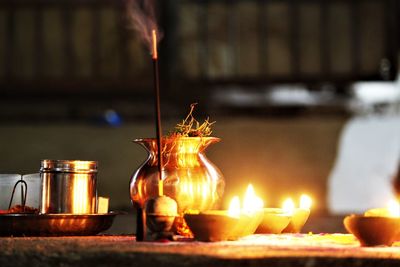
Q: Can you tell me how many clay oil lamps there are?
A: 5